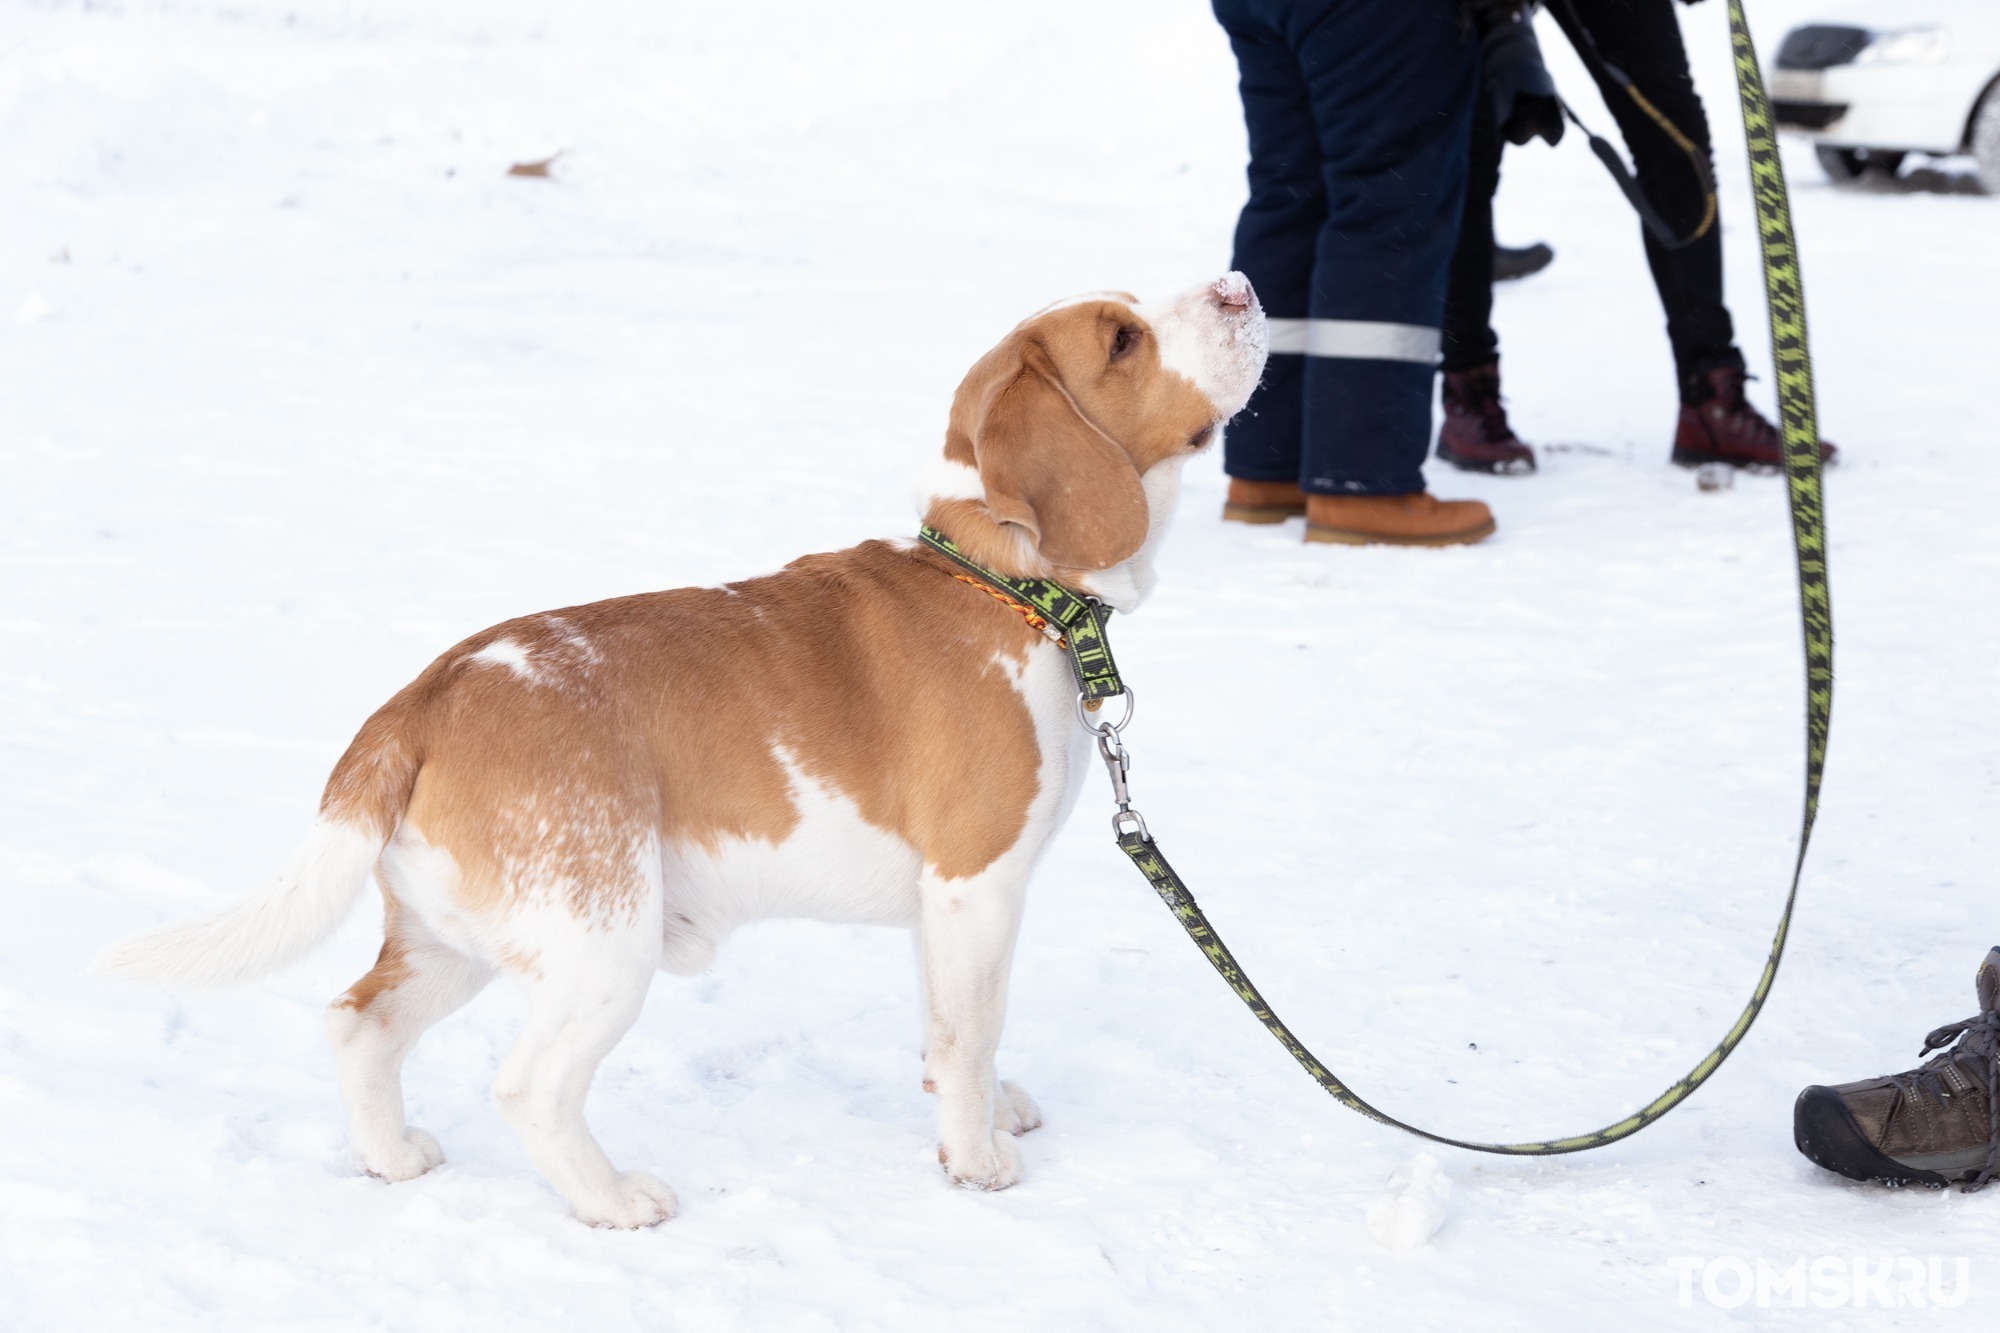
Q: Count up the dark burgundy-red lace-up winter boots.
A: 2